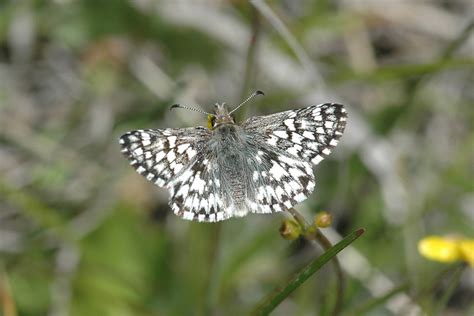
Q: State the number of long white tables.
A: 0